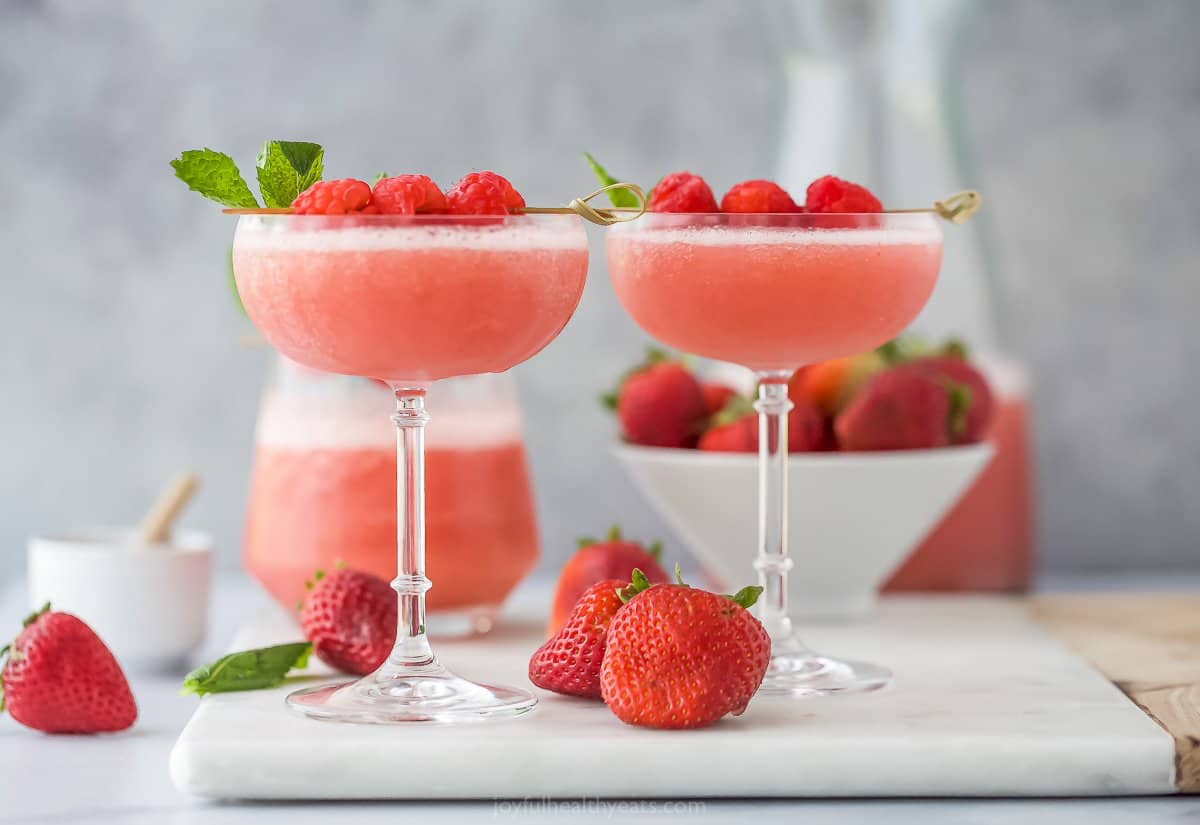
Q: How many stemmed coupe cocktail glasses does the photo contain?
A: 2